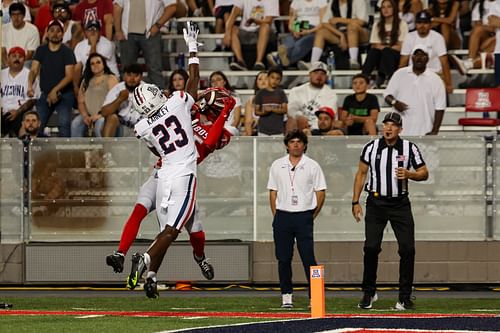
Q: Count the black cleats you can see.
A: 4